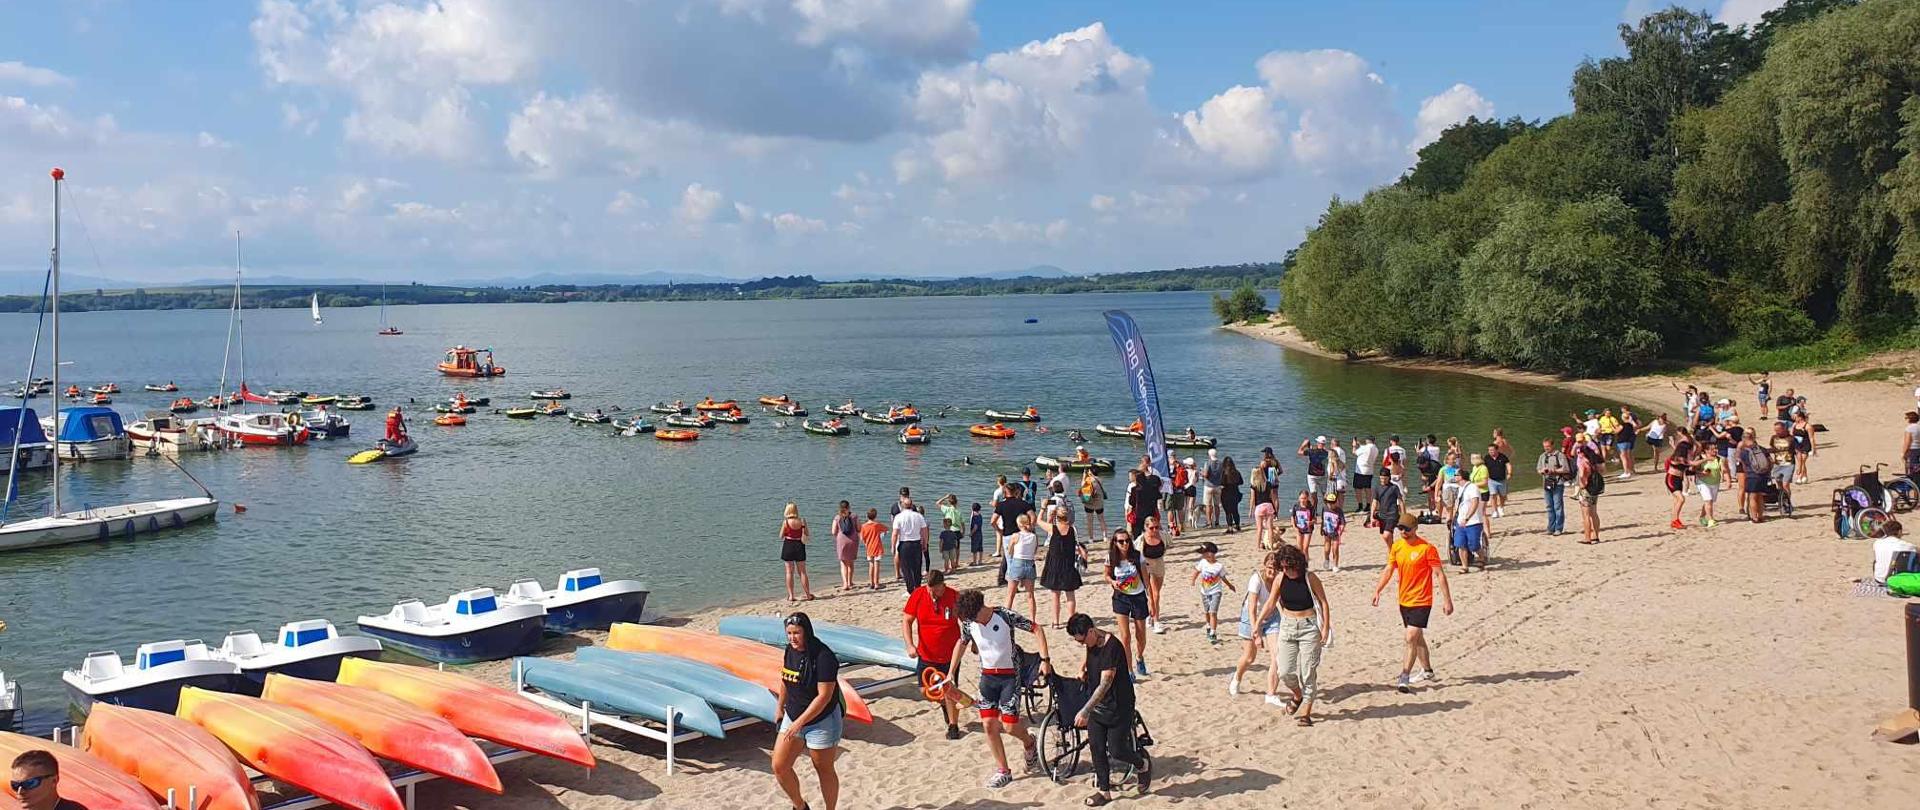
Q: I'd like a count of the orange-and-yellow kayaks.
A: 6